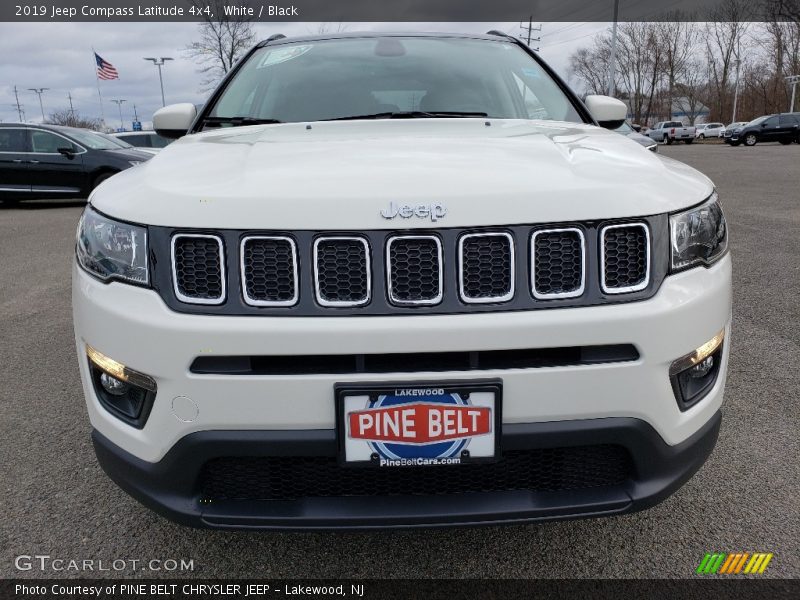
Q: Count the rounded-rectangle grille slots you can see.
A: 7